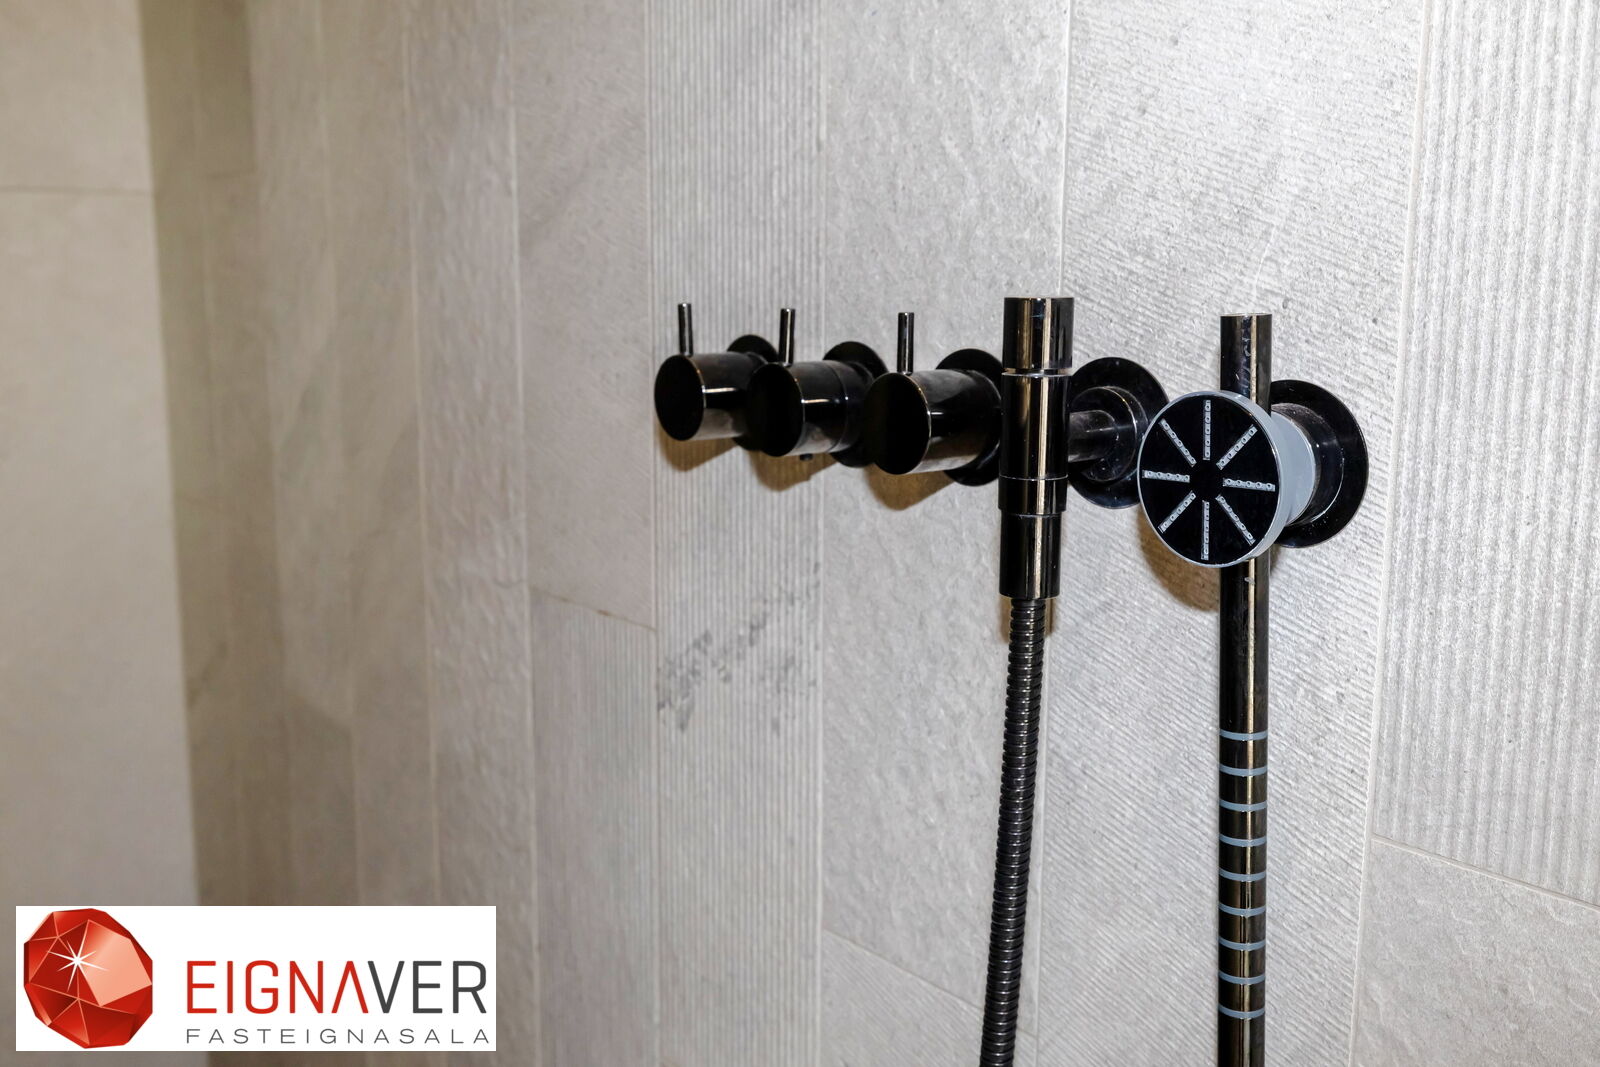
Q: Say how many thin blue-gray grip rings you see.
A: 9